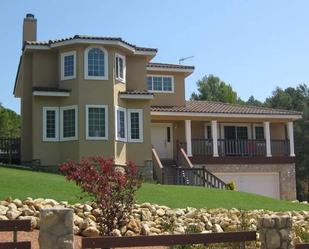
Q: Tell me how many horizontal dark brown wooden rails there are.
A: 4